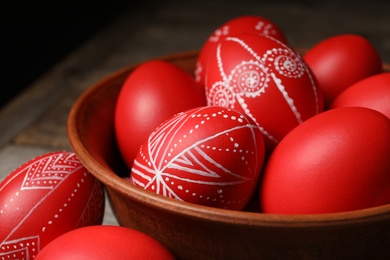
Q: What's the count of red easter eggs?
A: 9